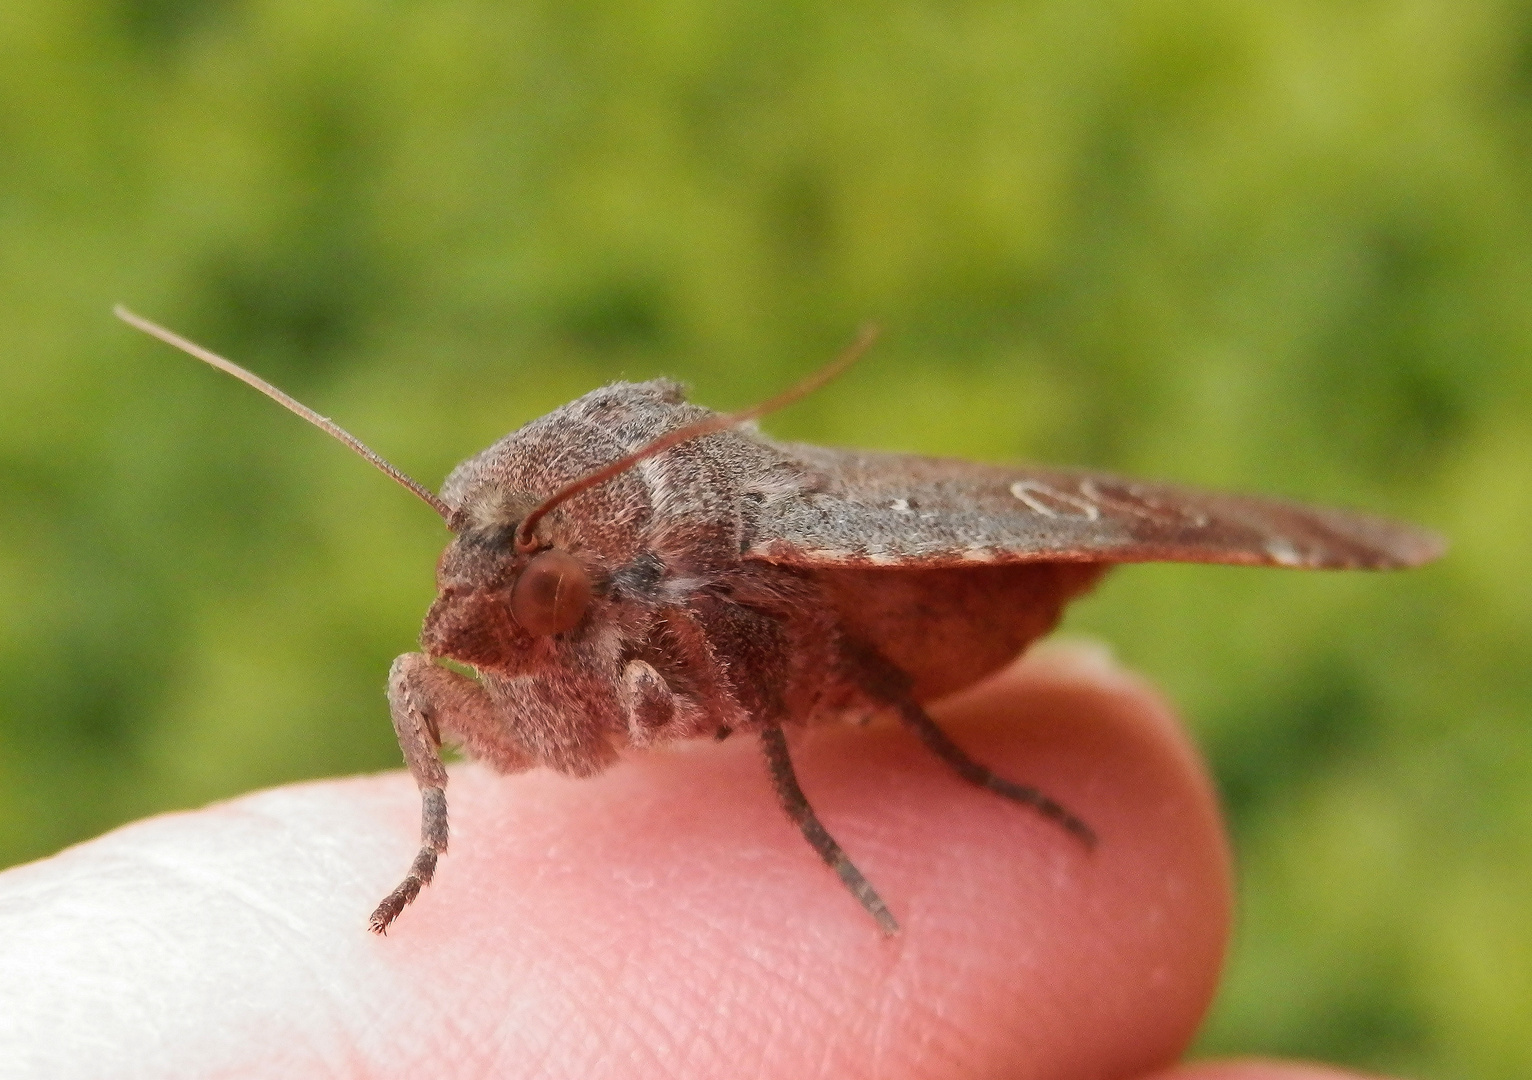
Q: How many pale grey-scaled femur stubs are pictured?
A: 1